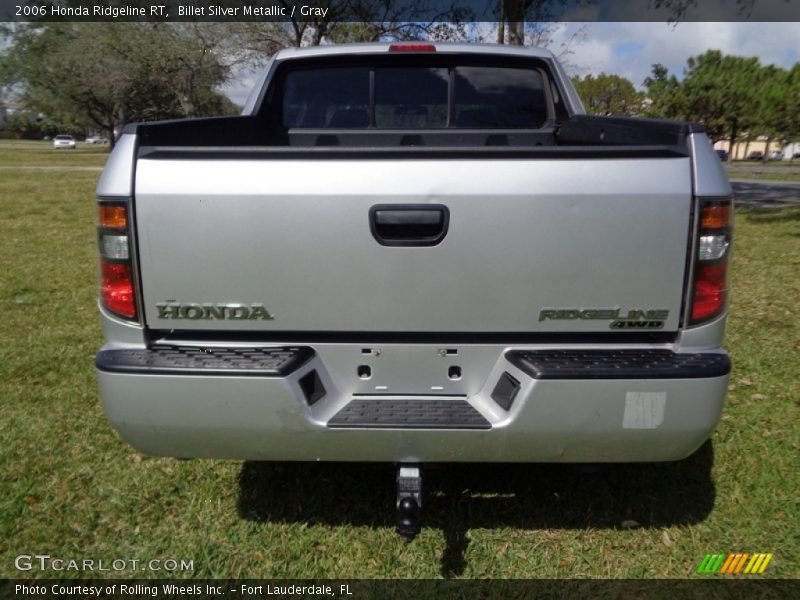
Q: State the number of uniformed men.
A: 0